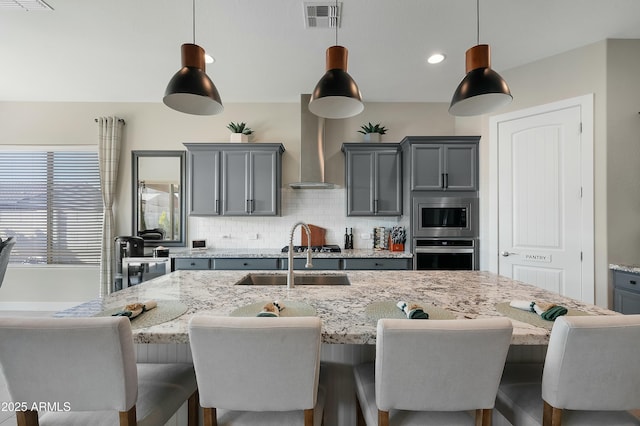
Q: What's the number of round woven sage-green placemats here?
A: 4